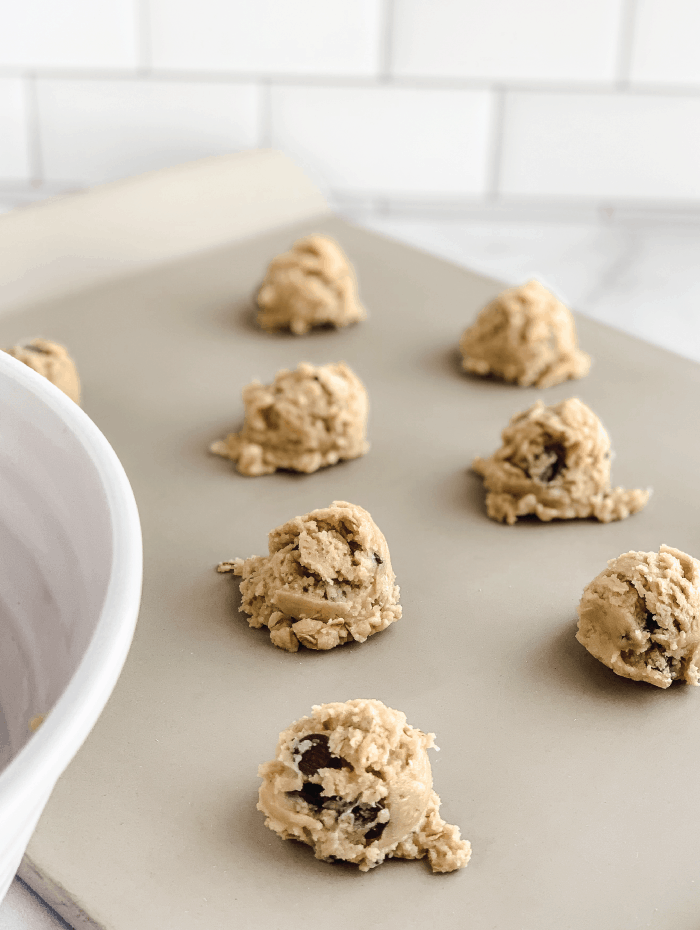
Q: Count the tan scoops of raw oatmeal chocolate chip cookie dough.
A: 8